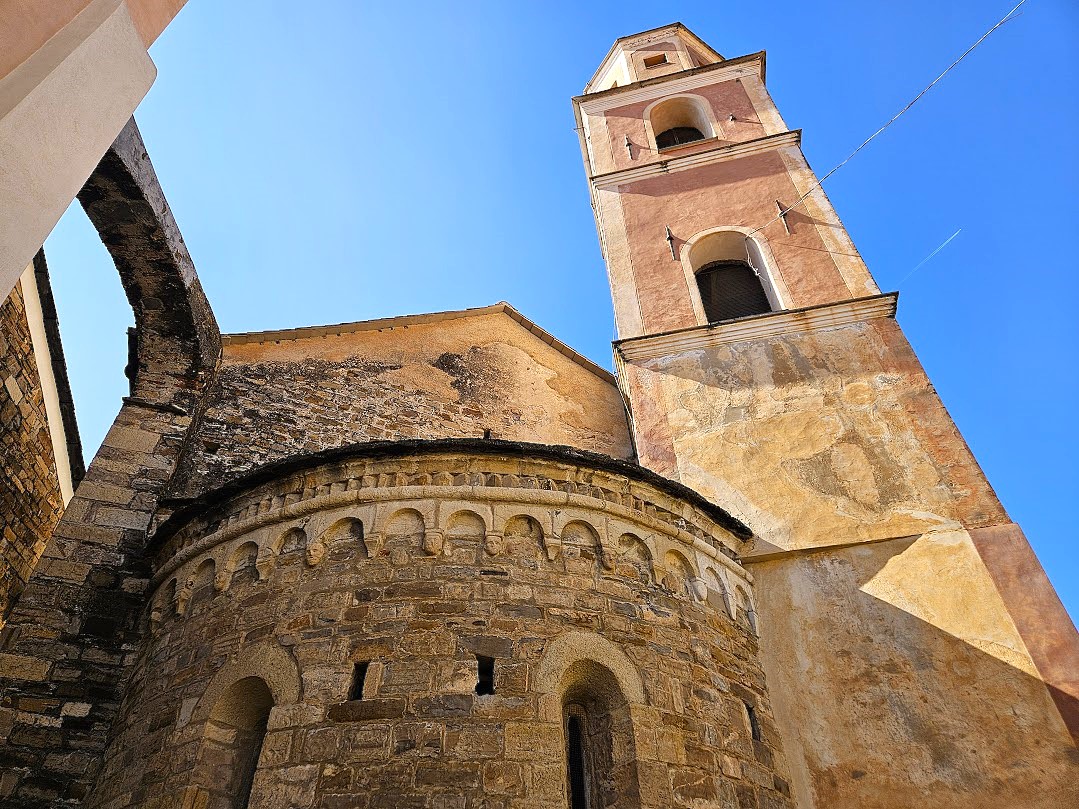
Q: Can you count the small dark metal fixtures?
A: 4